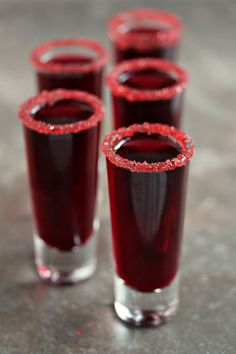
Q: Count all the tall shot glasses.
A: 5